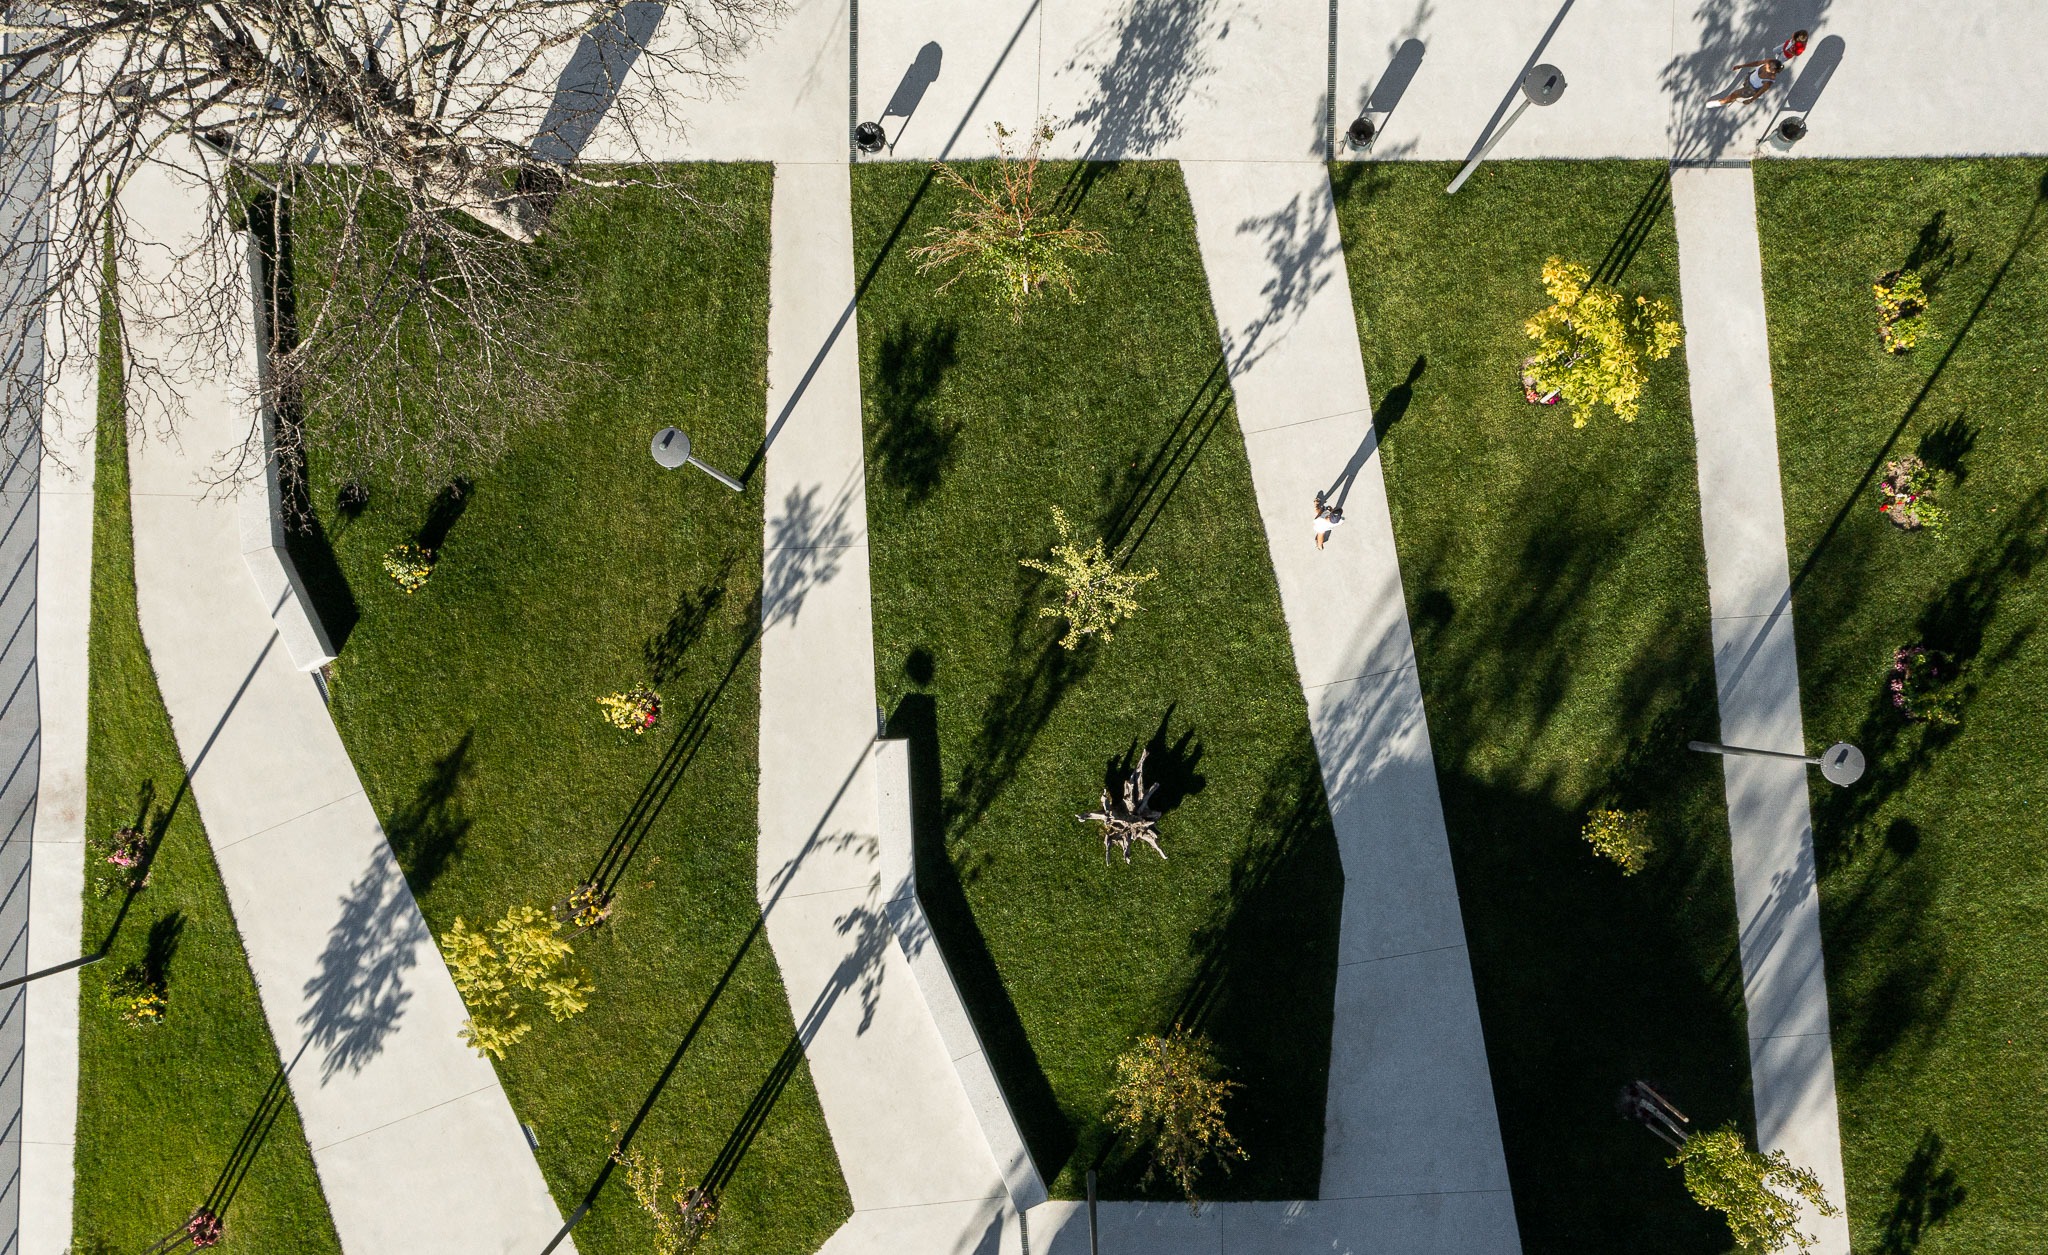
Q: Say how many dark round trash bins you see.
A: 3